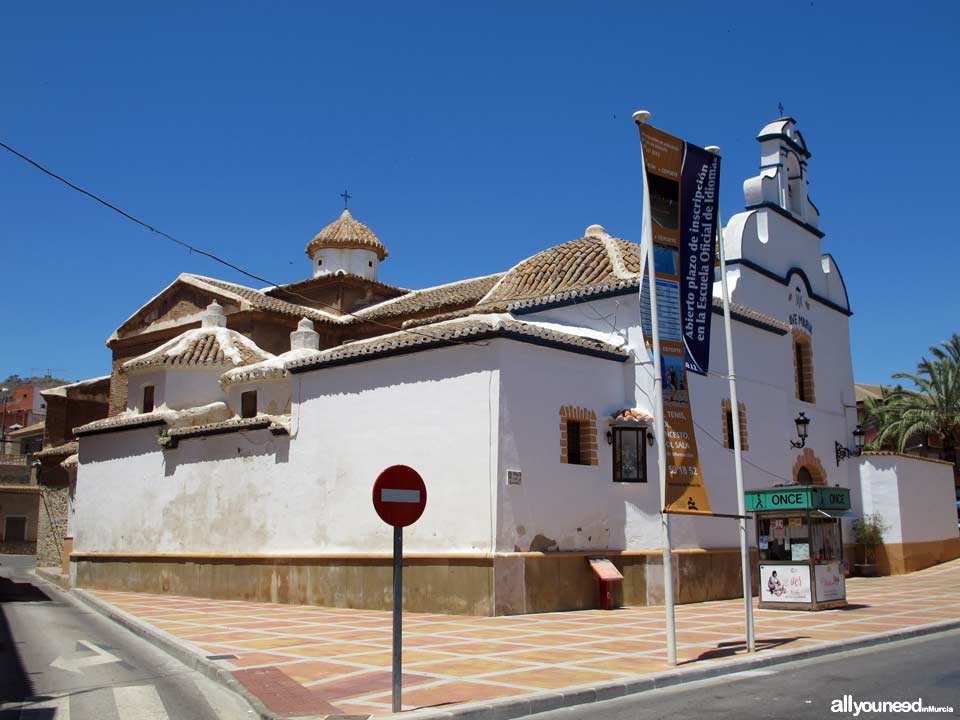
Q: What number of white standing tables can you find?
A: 0